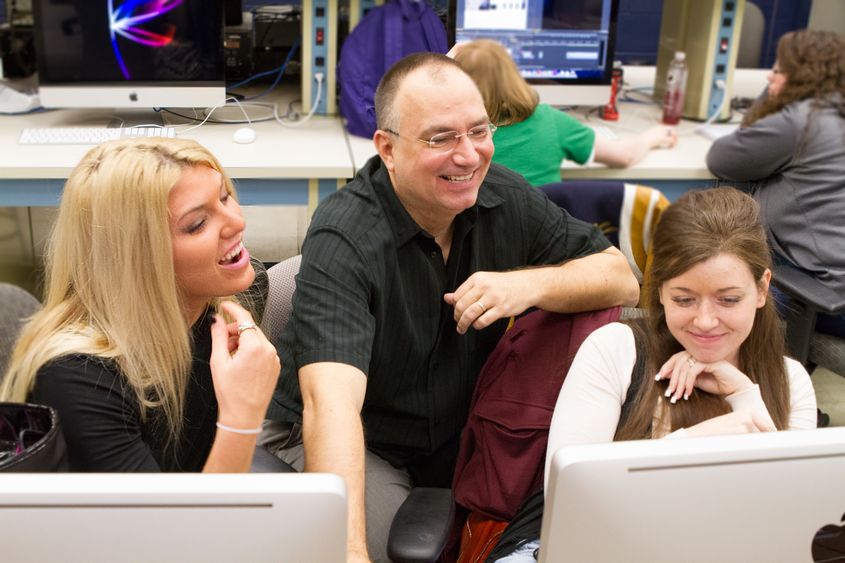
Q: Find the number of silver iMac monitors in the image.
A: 4